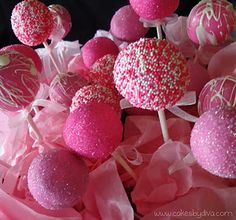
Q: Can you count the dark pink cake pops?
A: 3